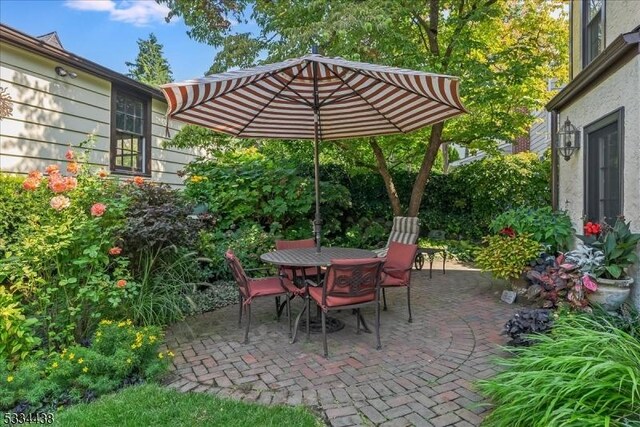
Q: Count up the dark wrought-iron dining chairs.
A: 4